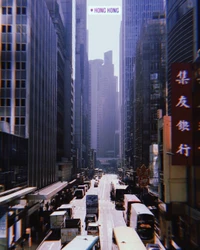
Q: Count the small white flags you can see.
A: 0